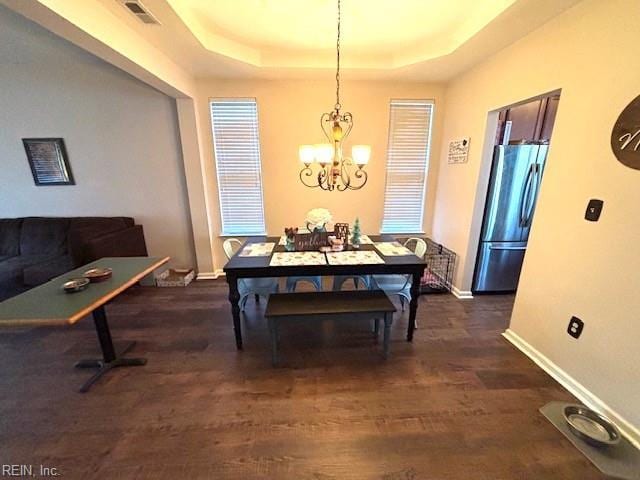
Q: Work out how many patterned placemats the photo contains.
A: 6